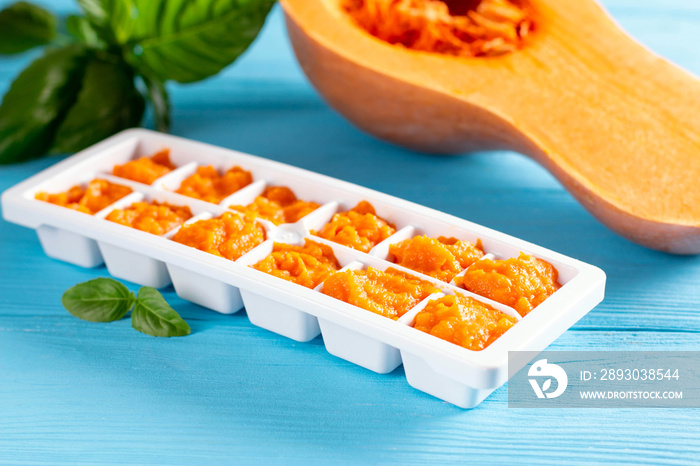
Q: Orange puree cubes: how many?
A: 12